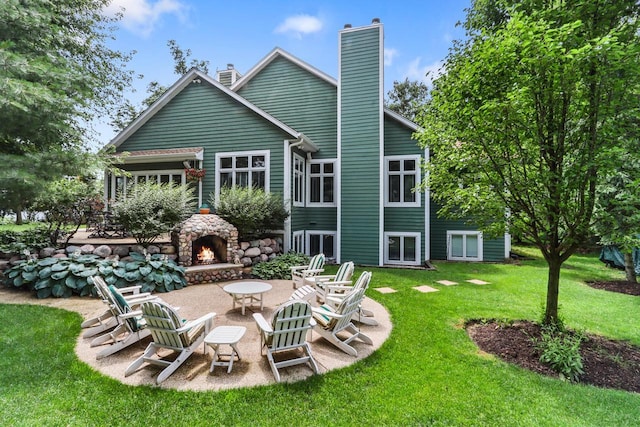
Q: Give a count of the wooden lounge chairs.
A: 8